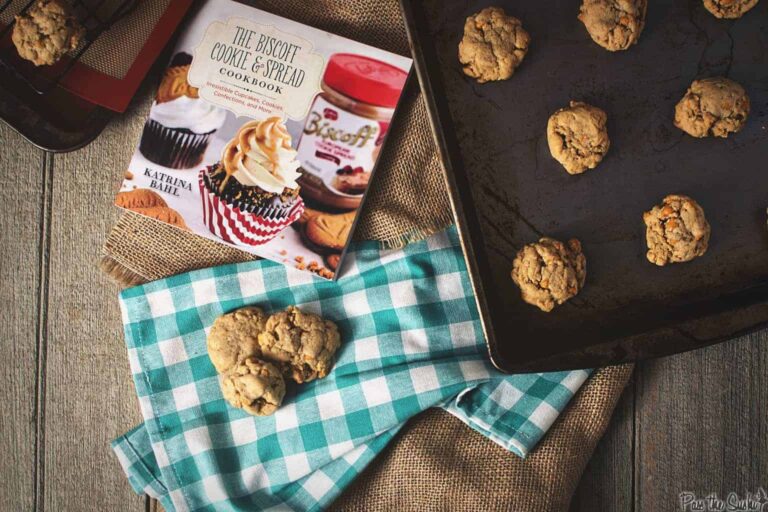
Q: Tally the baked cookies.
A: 11